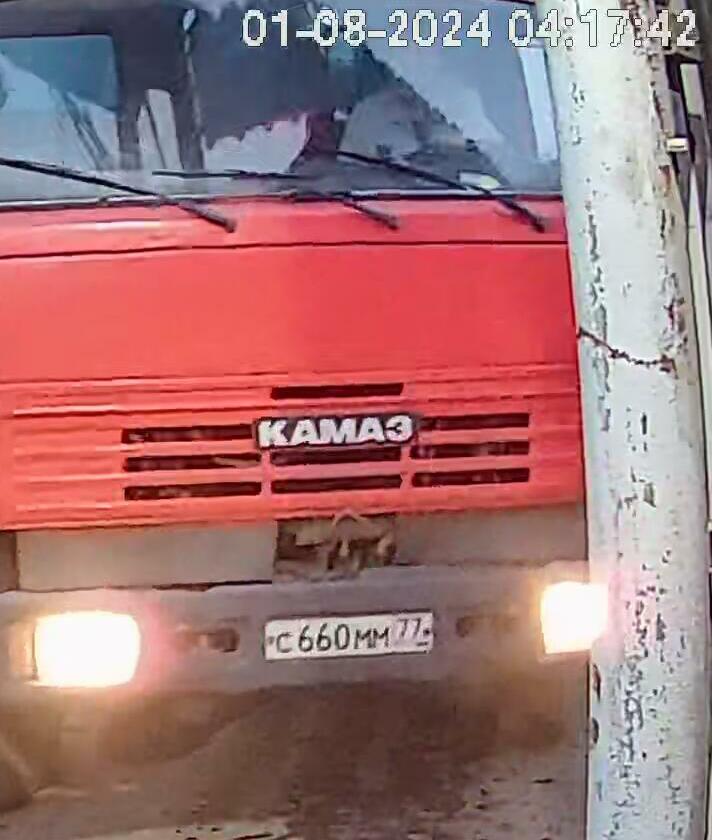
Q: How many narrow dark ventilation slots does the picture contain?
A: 9